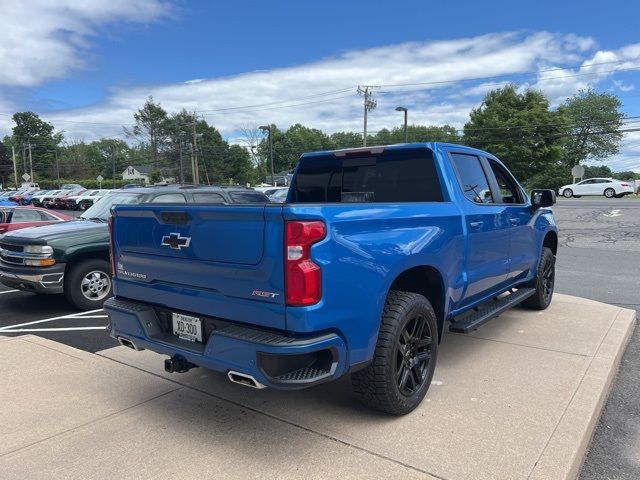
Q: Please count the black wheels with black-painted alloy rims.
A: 2